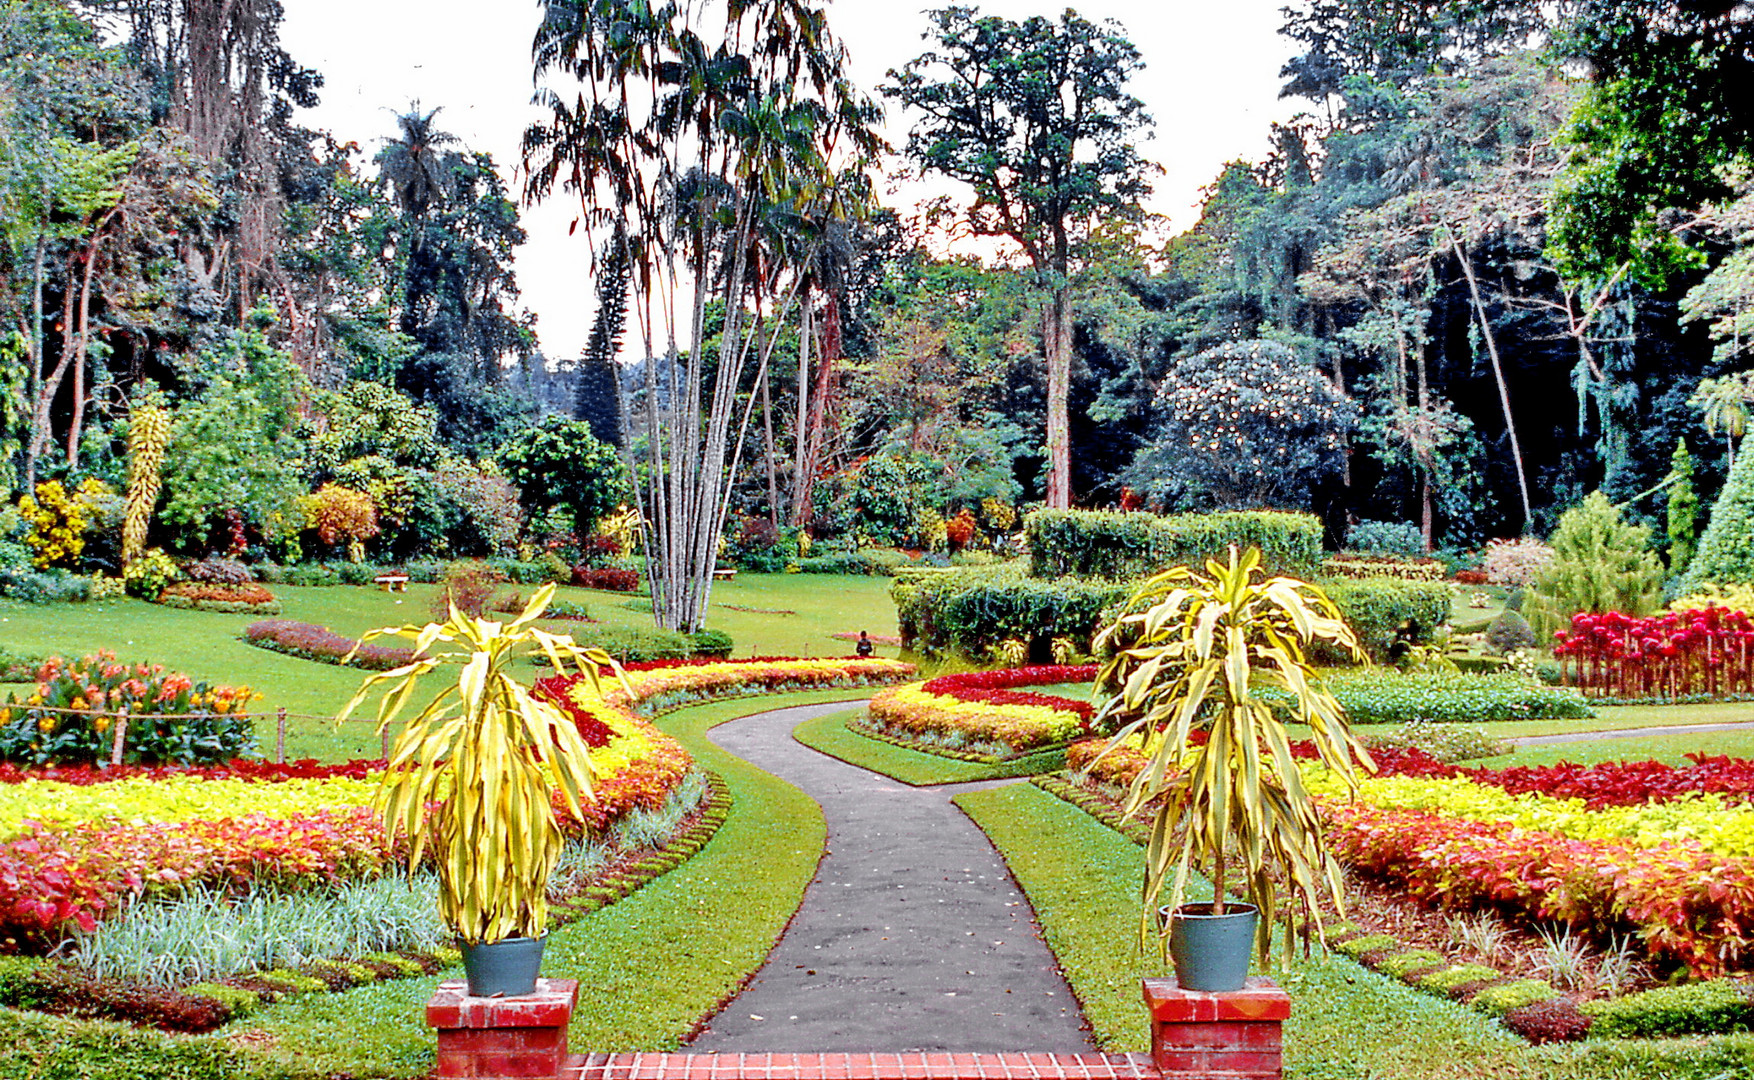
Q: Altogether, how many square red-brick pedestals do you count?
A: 2